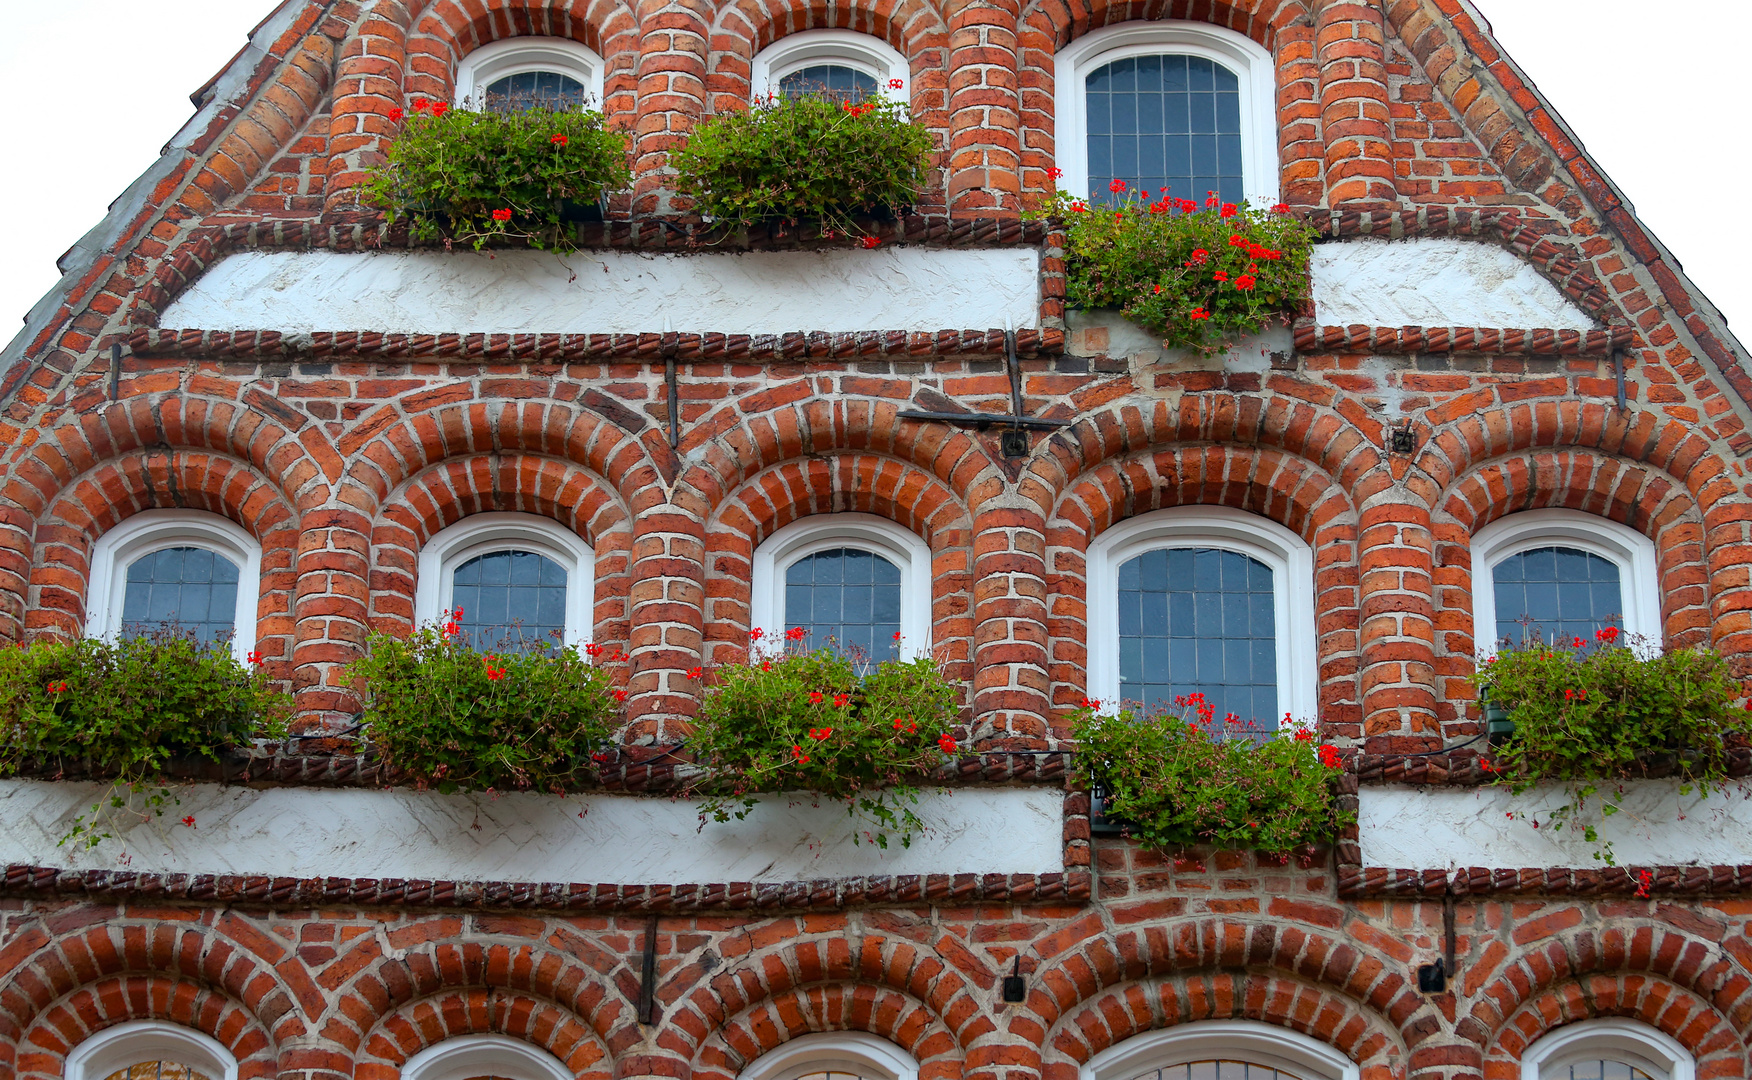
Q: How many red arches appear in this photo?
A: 13